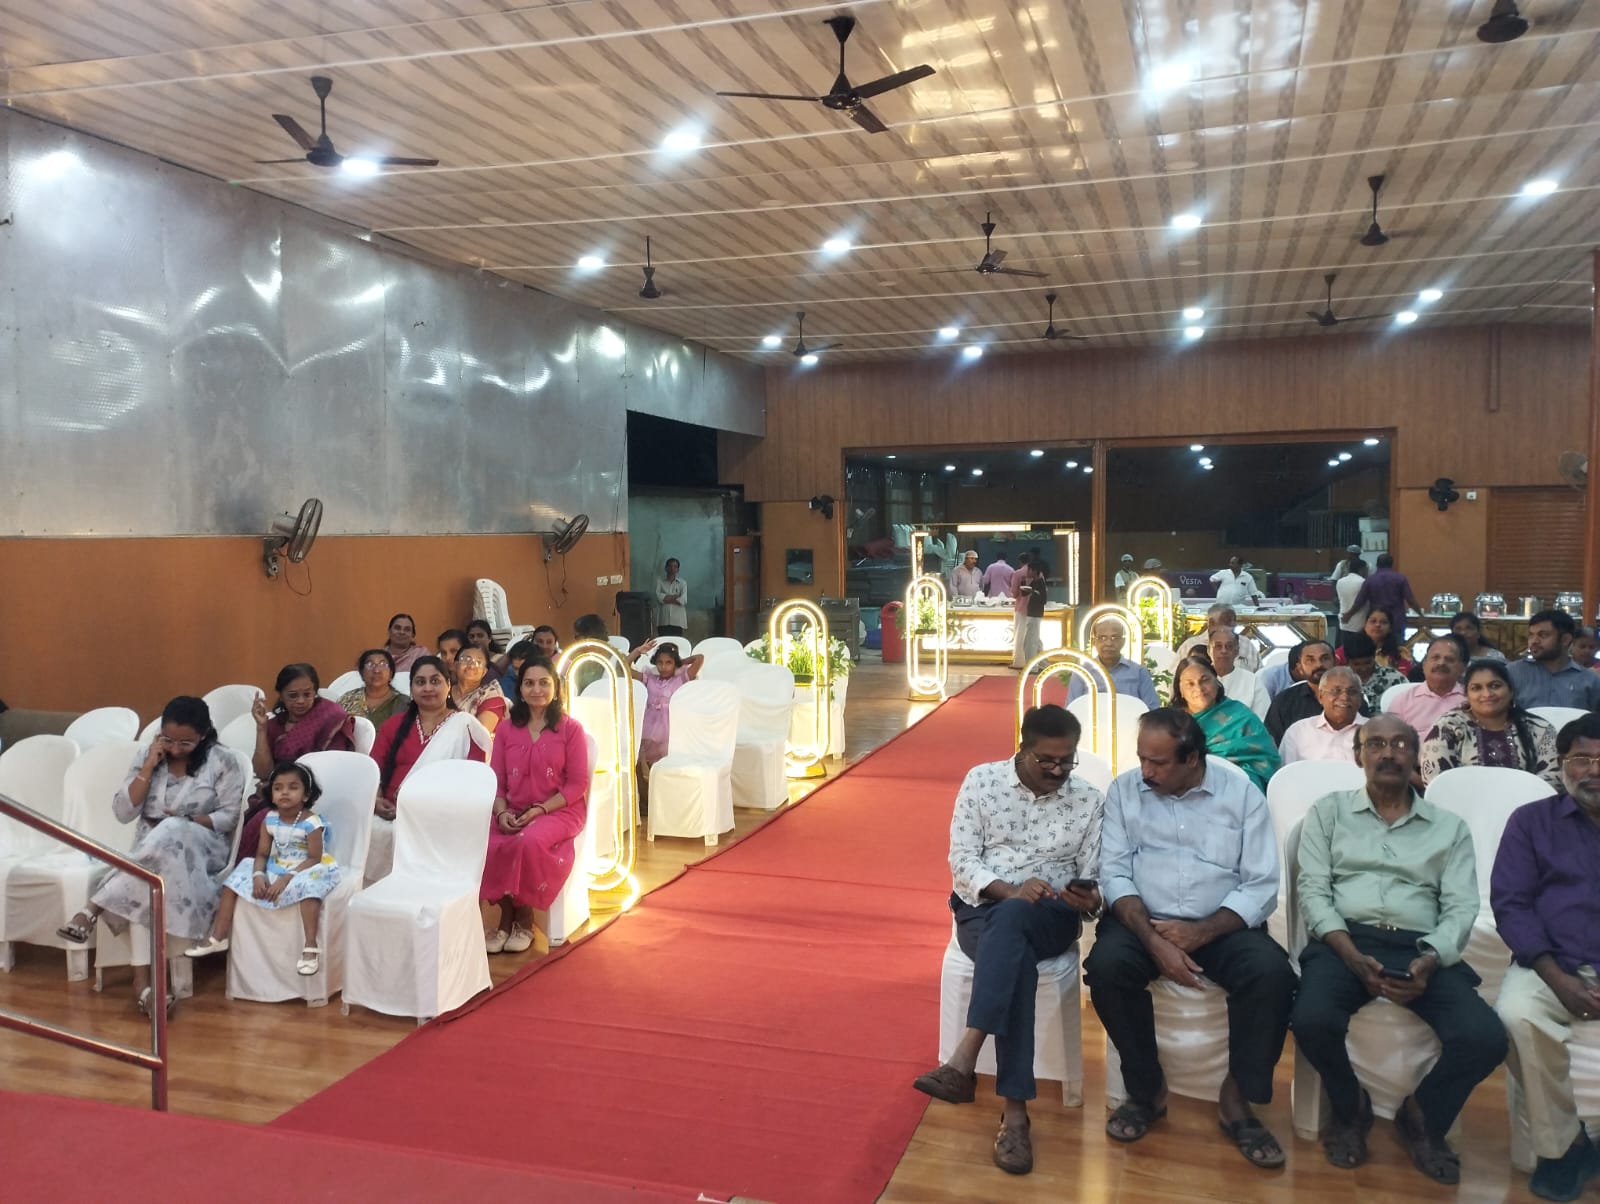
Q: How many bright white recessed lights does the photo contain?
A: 15